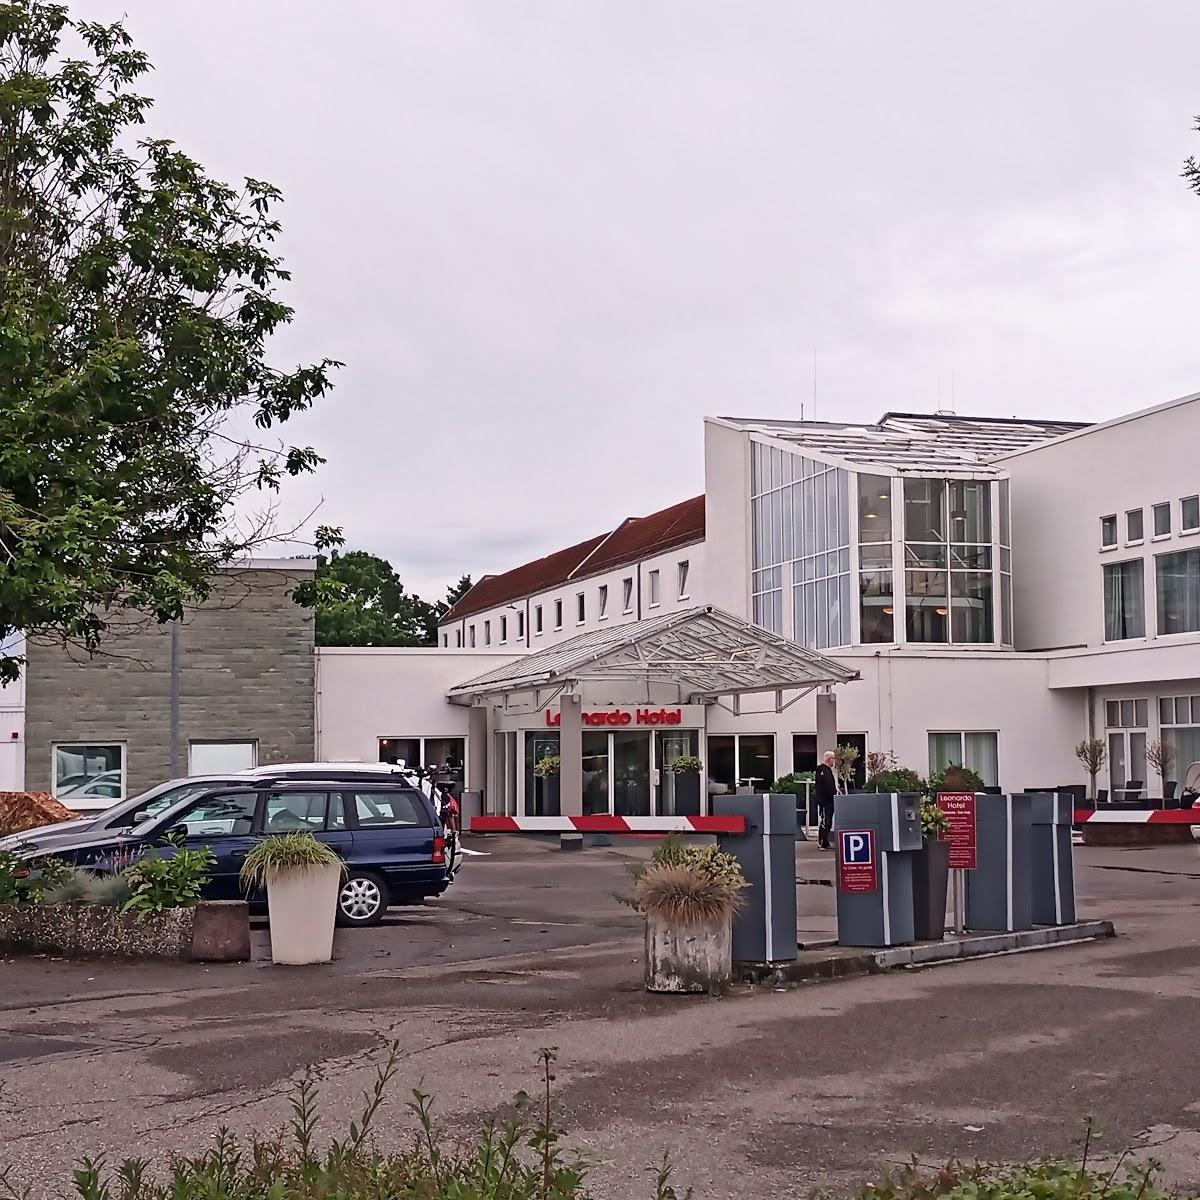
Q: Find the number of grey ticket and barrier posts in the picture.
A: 4